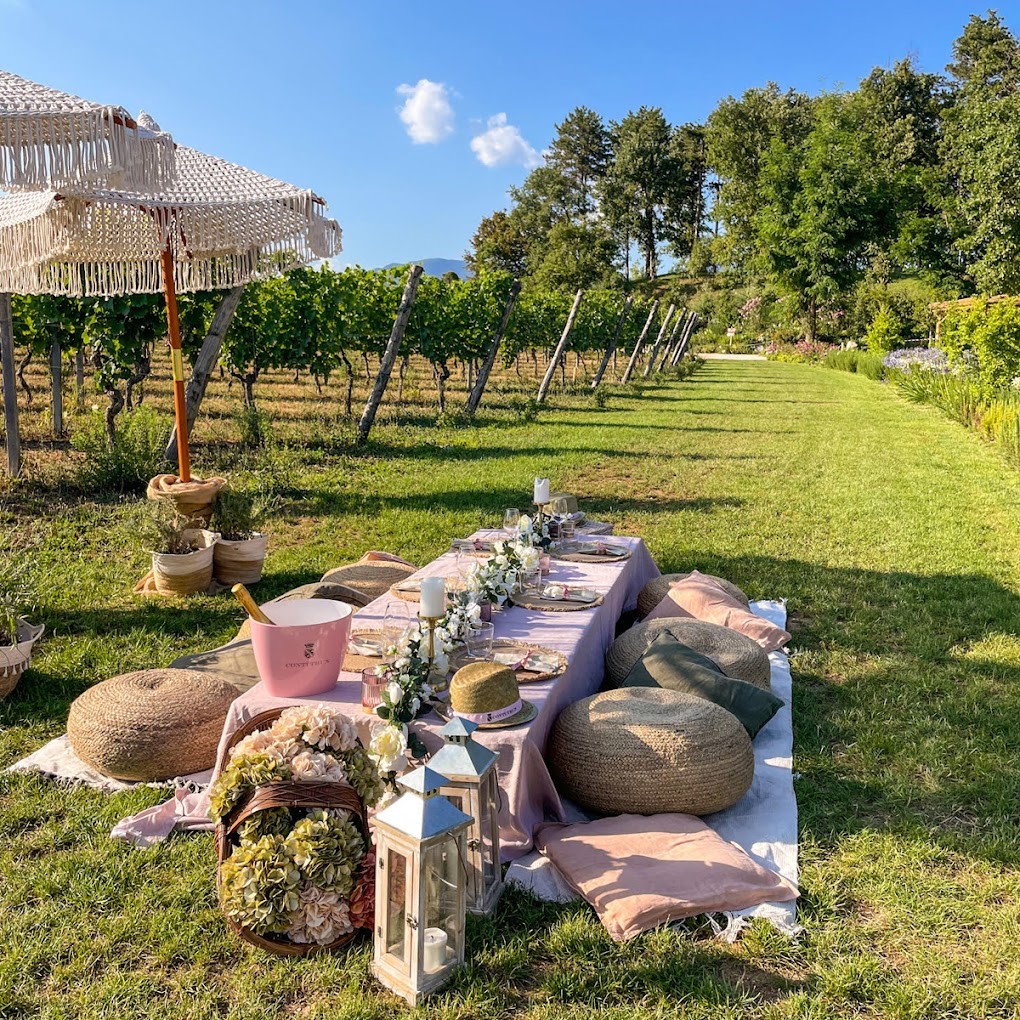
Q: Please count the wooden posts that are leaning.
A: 10